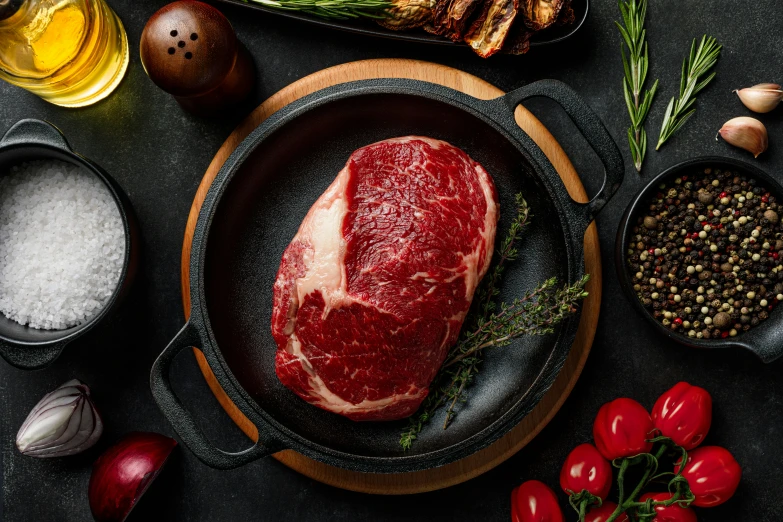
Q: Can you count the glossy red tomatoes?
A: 7